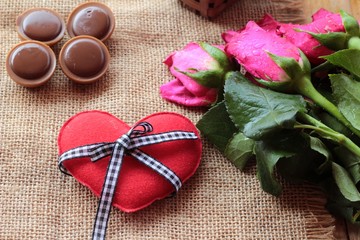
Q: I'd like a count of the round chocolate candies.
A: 4